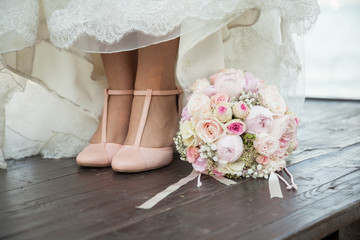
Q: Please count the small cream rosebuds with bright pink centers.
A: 3